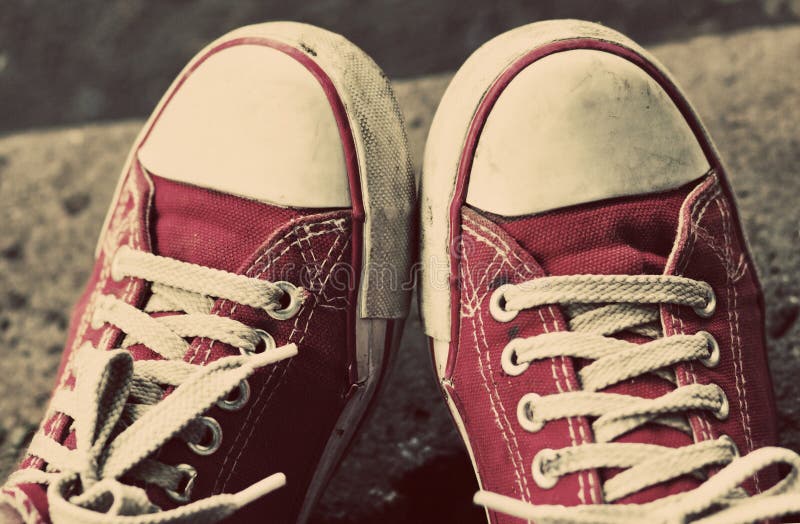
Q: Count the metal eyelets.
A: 13